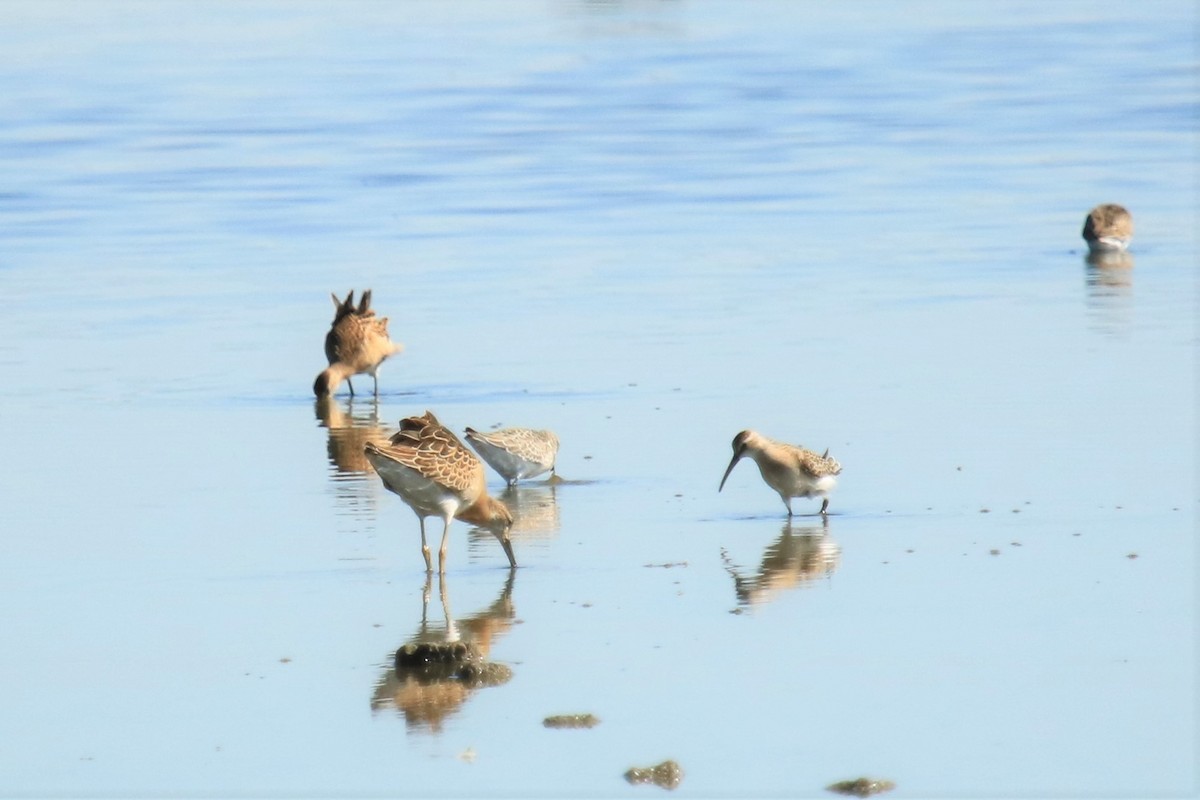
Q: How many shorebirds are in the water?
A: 5